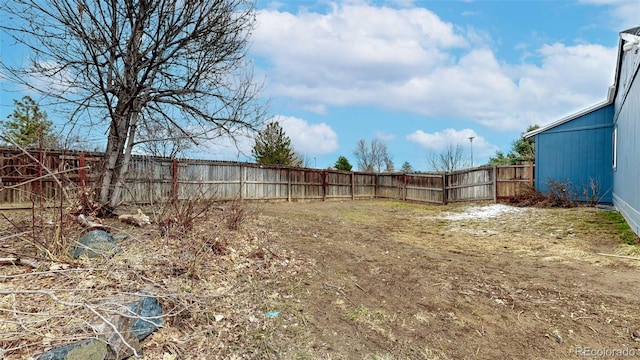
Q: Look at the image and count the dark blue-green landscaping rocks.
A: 3